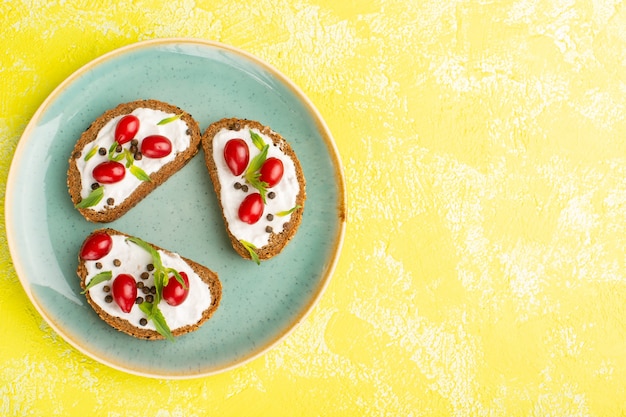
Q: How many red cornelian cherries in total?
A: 9